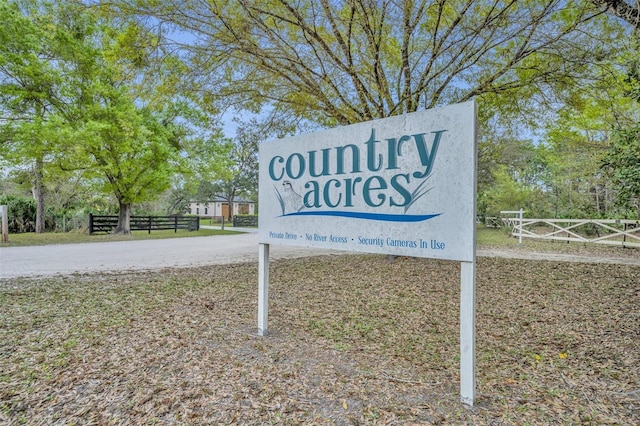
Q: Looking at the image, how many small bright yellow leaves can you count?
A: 2